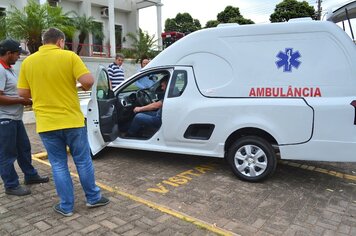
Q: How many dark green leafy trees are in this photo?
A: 3